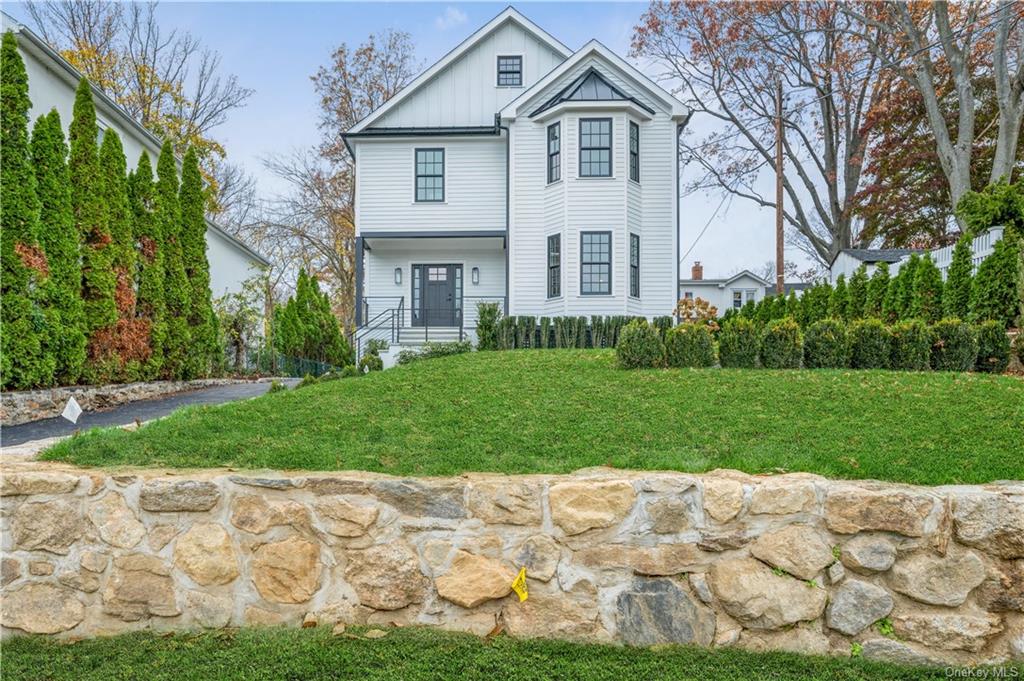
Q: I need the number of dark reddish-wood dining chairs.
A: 0